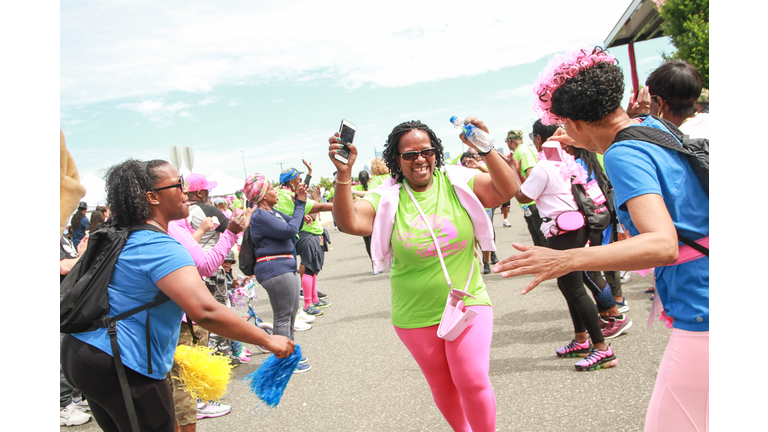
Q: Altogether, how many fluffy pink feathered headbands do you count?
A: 1